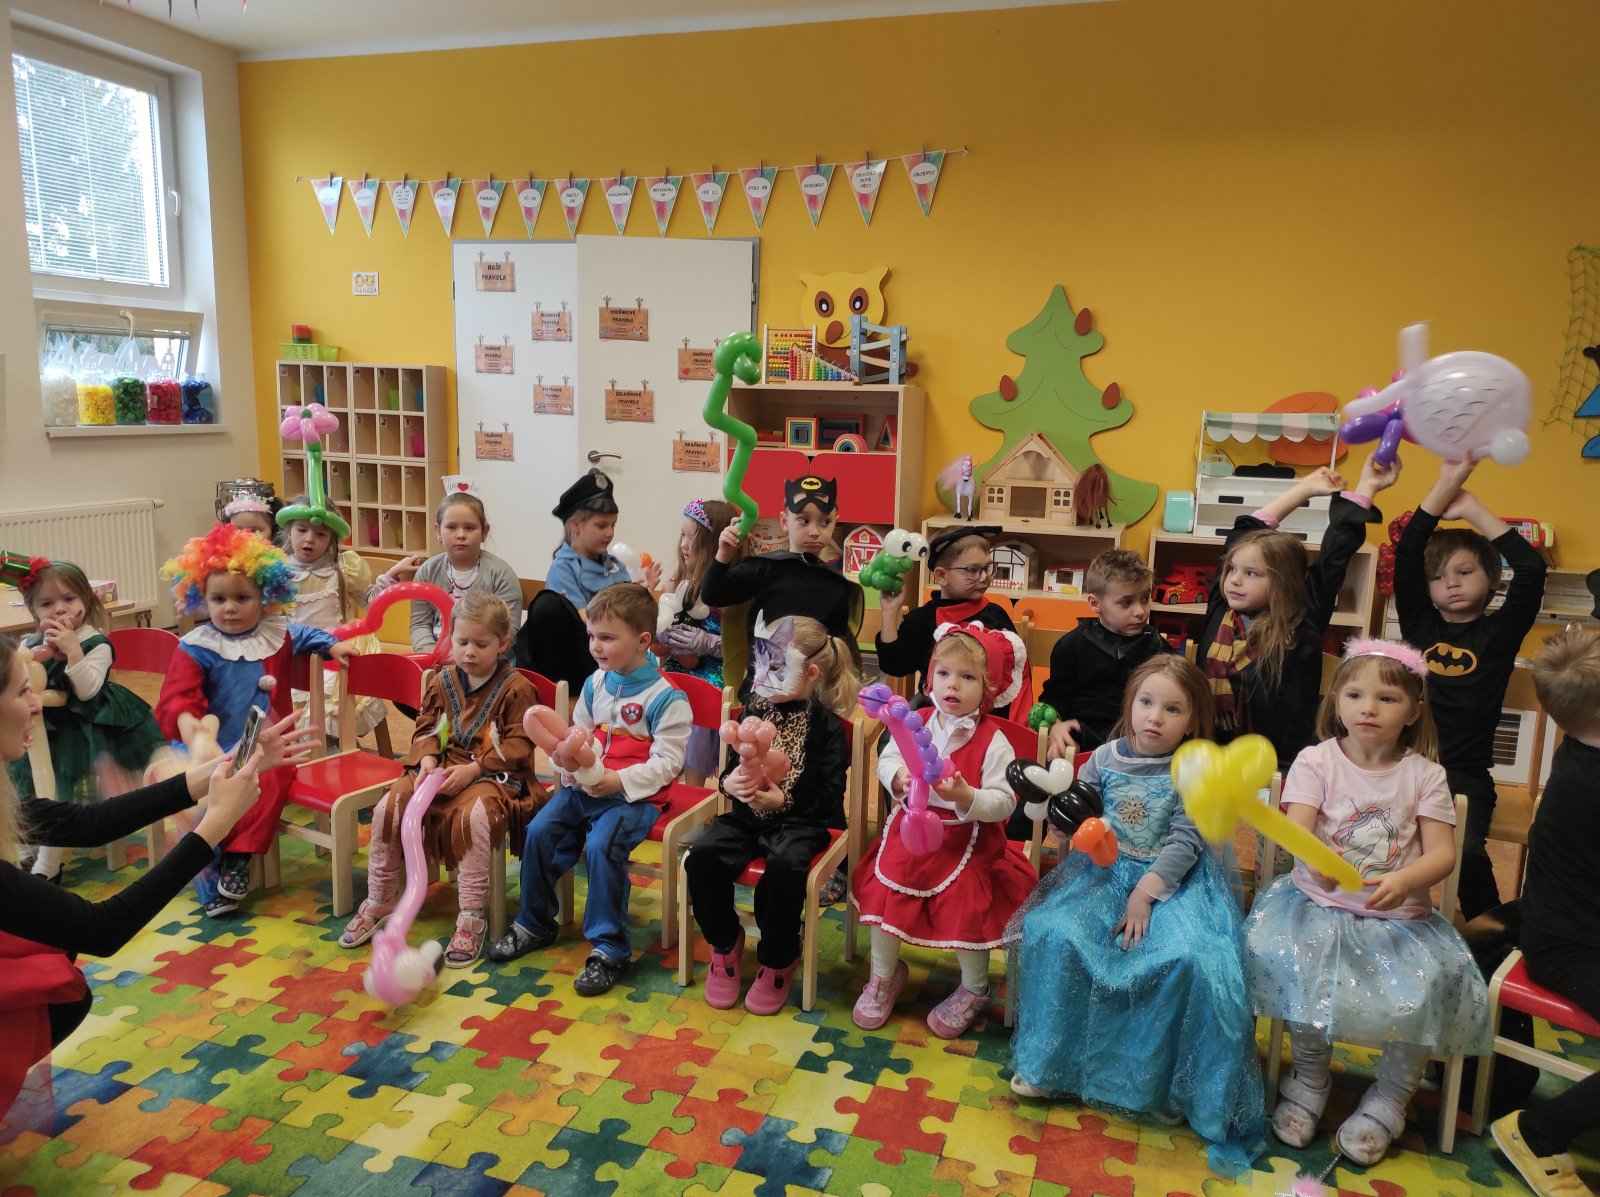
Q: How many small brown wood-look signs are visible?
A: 9